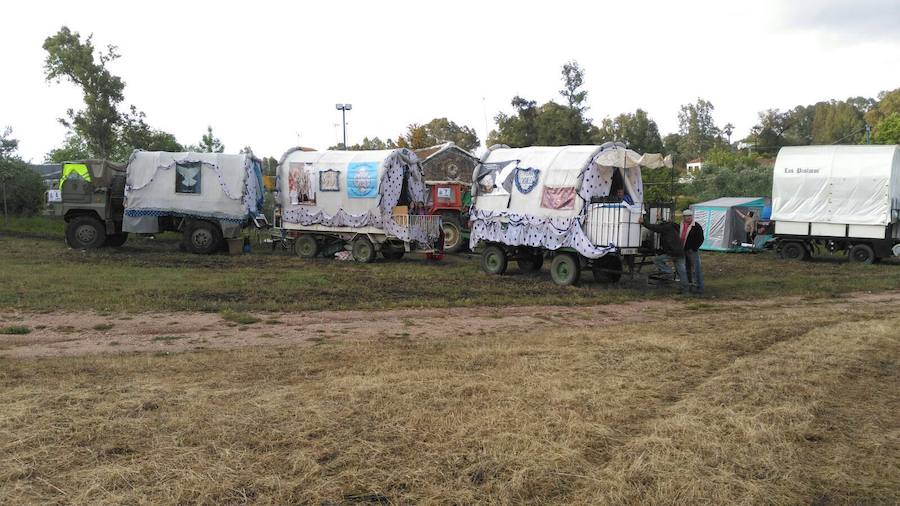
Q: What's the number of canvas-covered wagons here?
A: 4